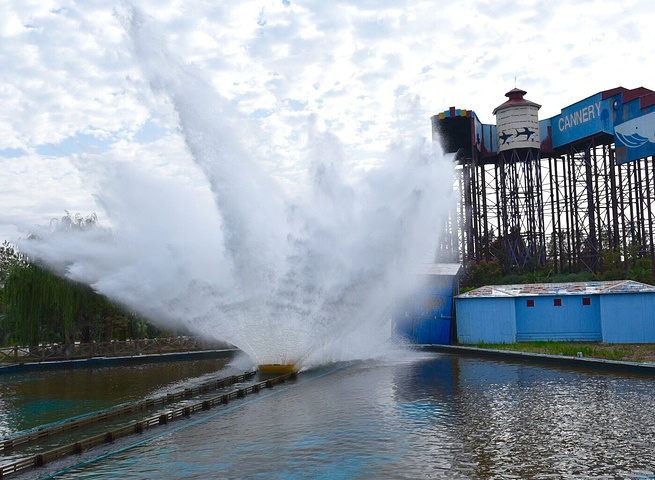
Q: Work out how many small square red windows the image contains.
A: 3